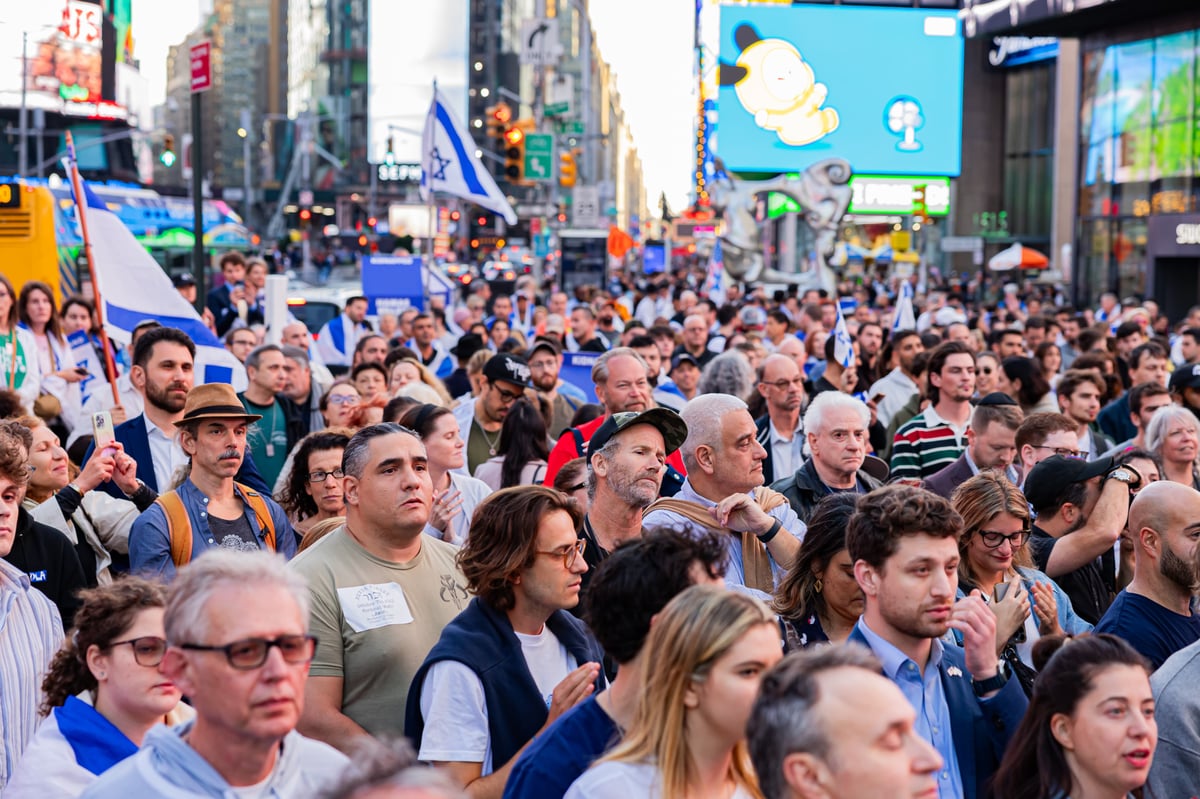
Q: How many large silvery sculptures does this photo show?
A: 1